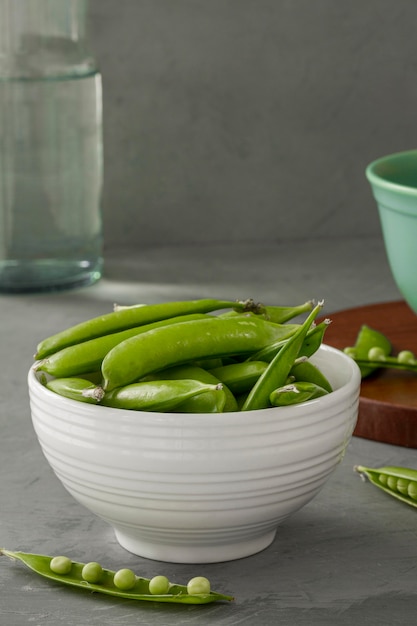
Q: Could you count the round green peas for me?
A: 12